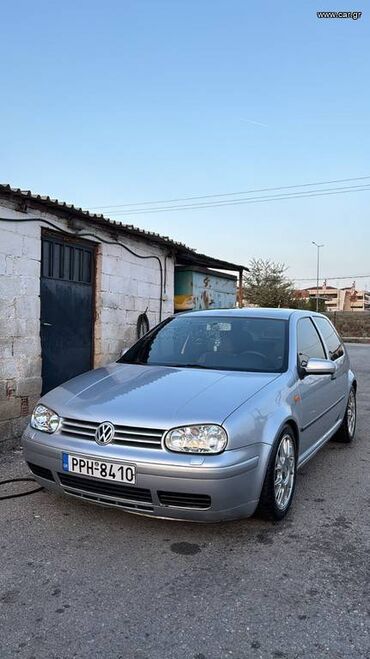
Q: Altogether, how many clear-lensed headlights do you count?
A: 2